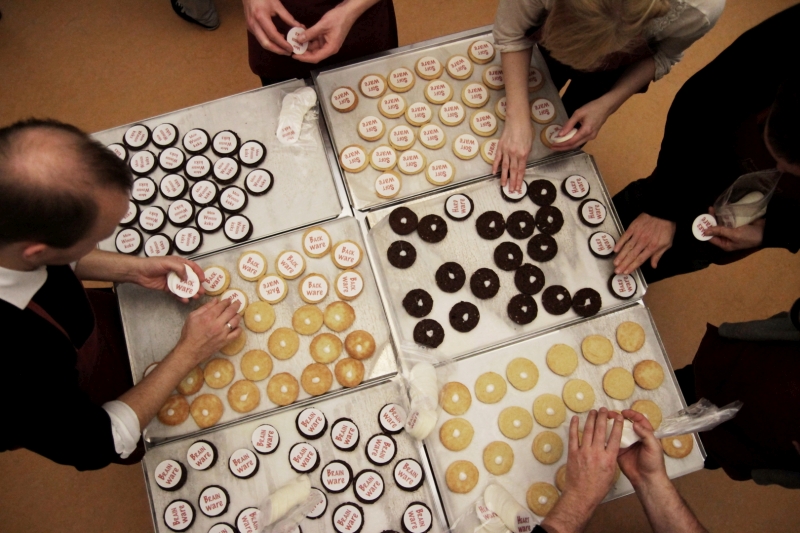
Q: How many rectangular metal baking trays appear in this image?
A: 6